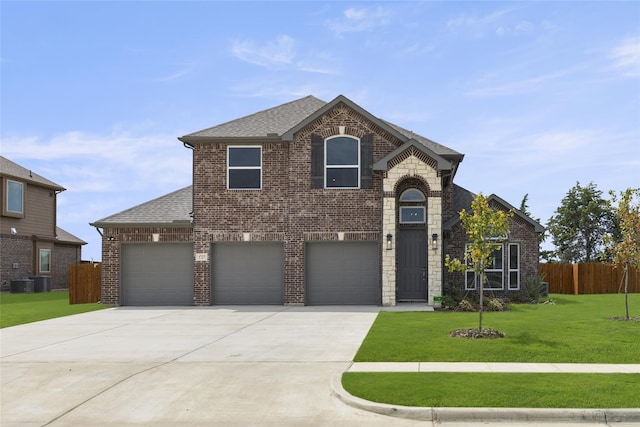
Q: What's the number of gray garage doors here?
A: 3